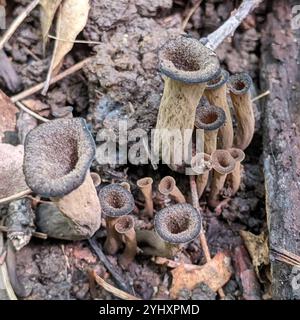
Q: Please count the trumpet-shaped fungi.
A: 15